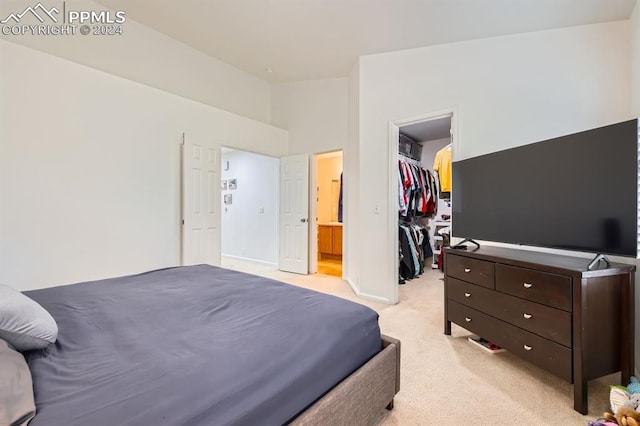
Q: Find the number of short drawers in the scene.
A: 2